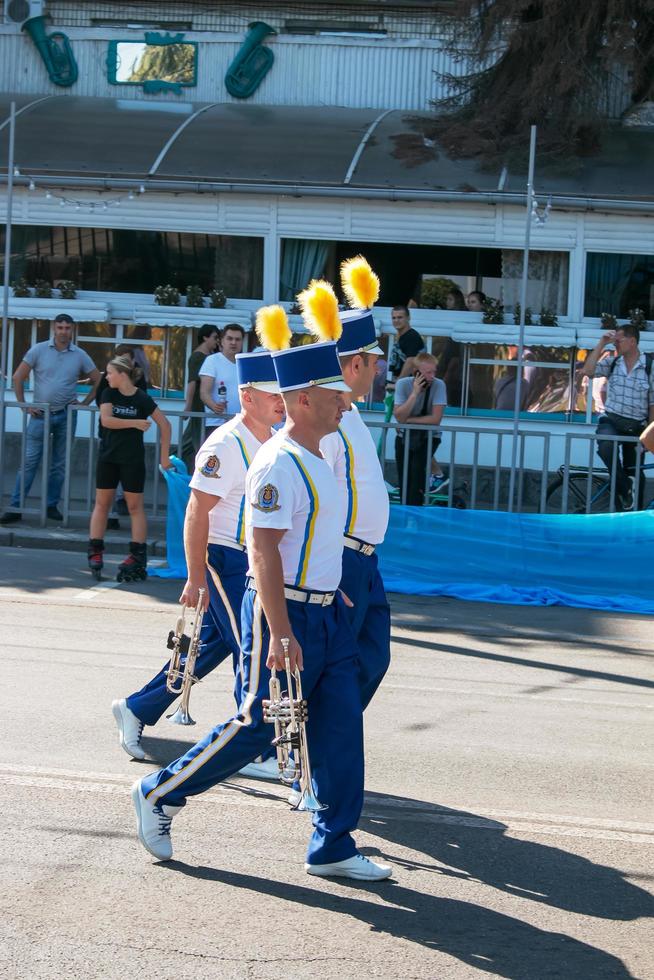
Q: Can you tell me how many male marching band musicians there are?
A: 3